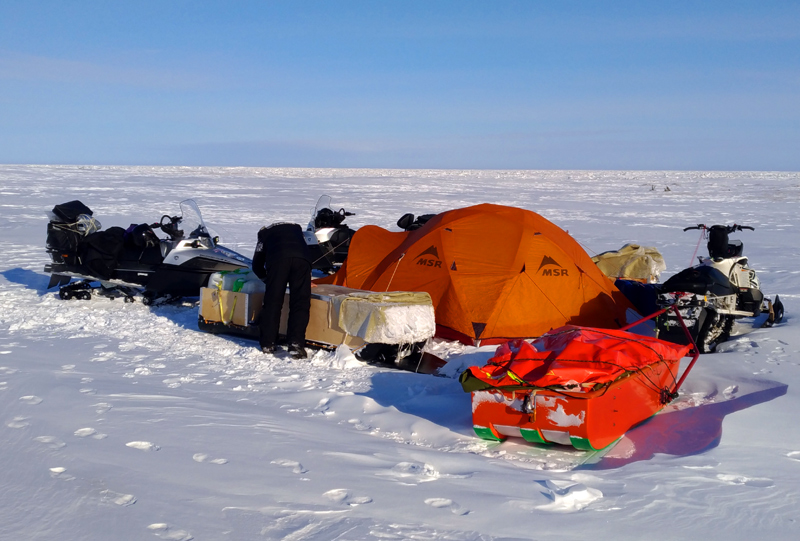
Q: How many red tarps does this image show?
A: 1